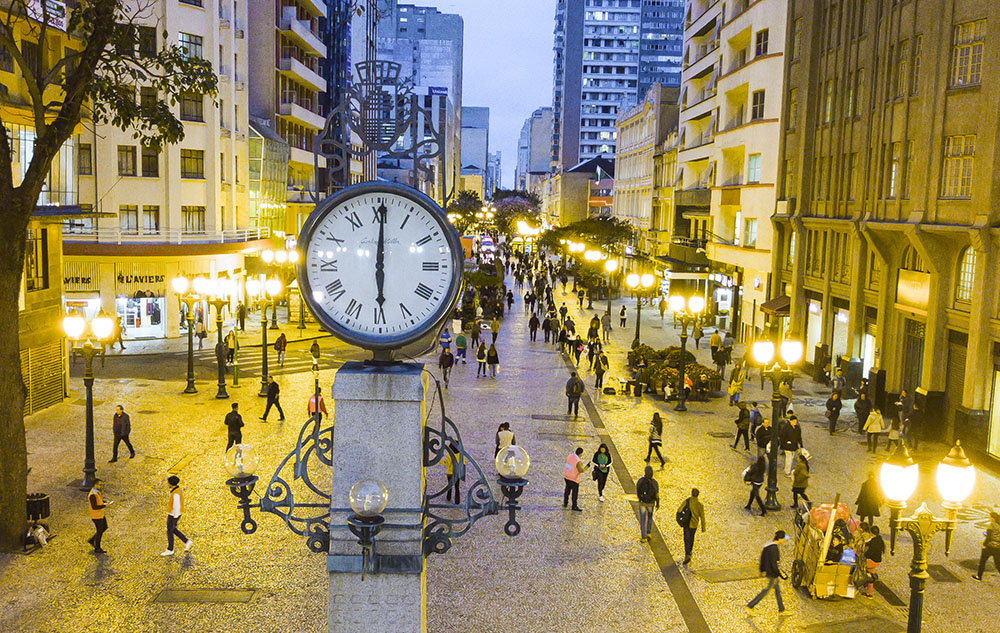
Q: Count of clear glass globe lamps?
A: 3